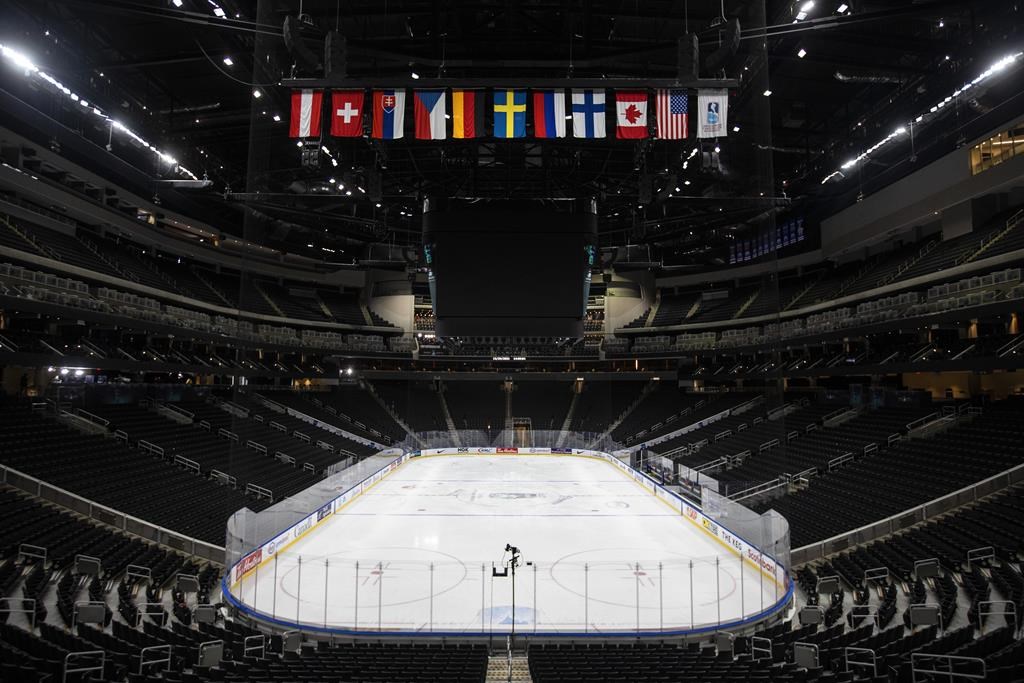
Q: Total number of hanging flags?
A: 11